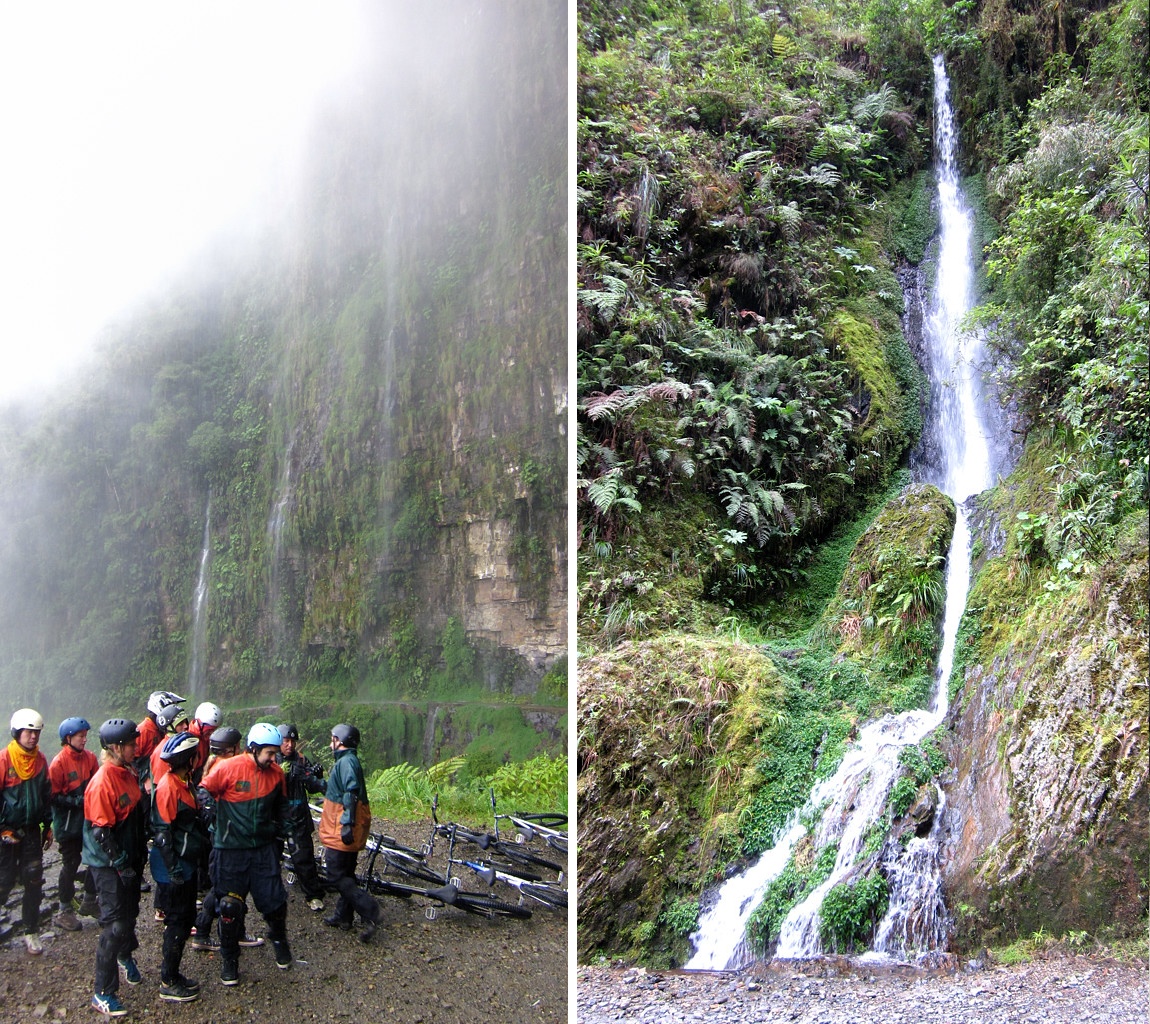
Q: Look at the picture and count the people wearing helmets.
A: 11